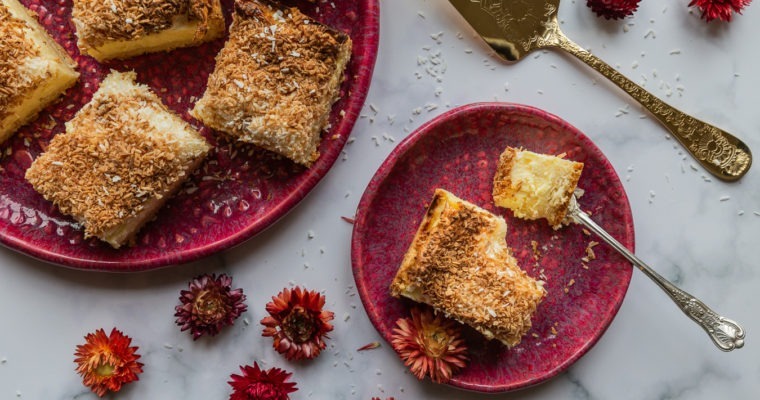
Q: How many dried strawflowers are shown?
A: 7